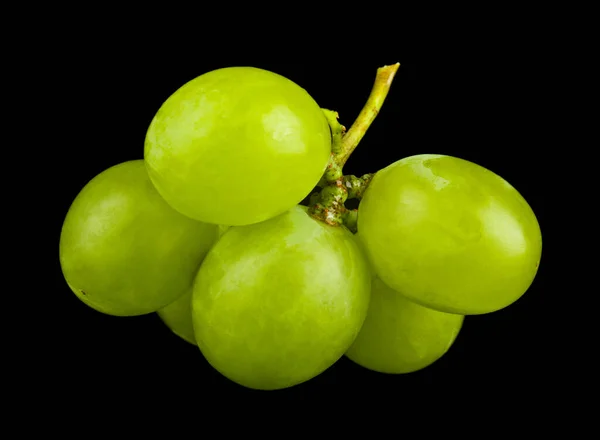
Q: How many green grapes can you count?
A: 6